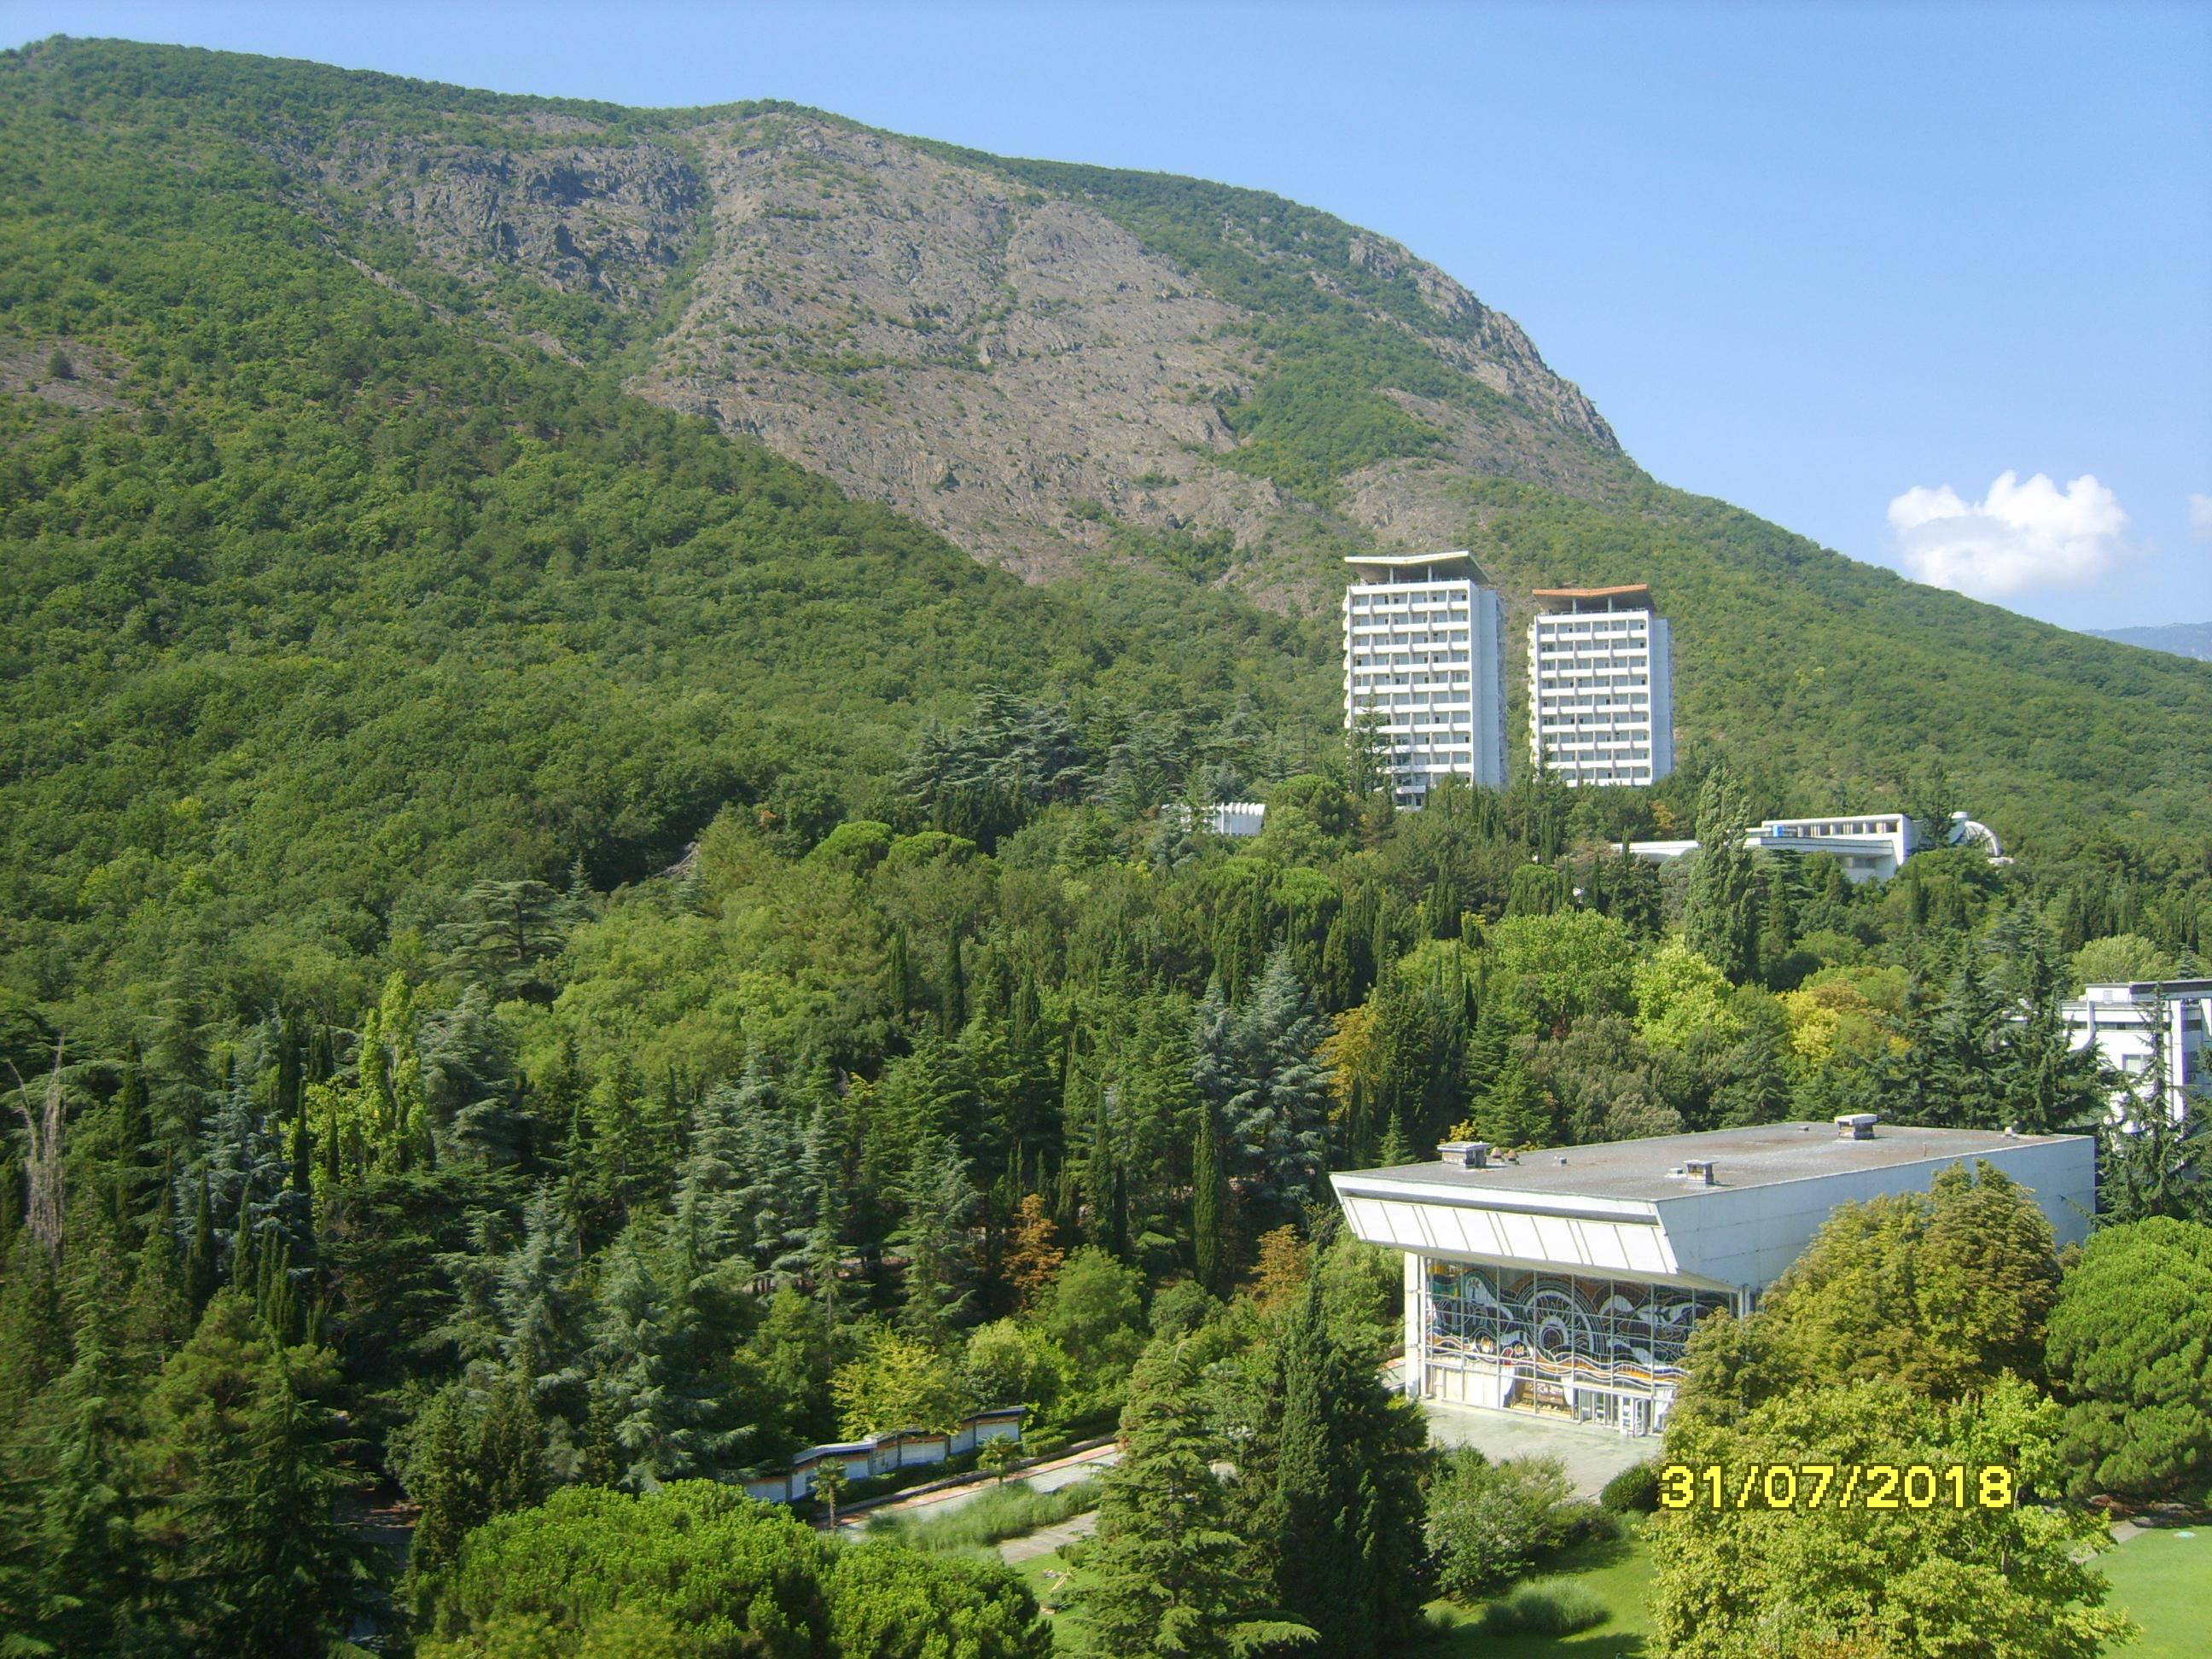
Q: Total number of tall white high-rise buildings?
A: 2